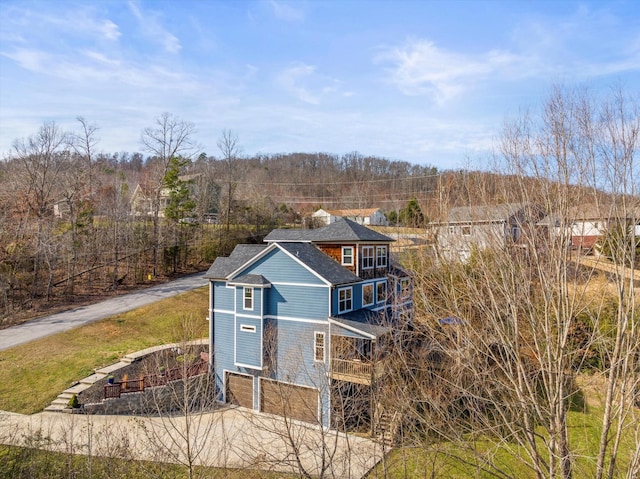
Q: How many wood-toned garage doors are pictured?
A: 2